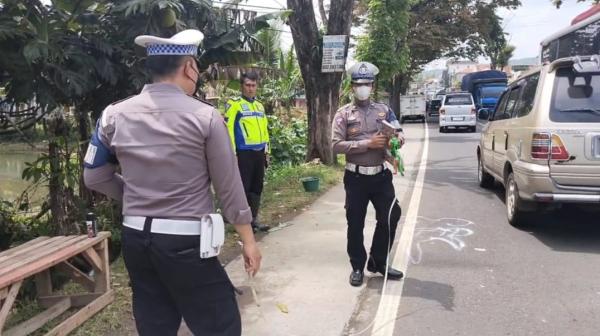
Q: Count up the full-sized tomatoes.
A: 0